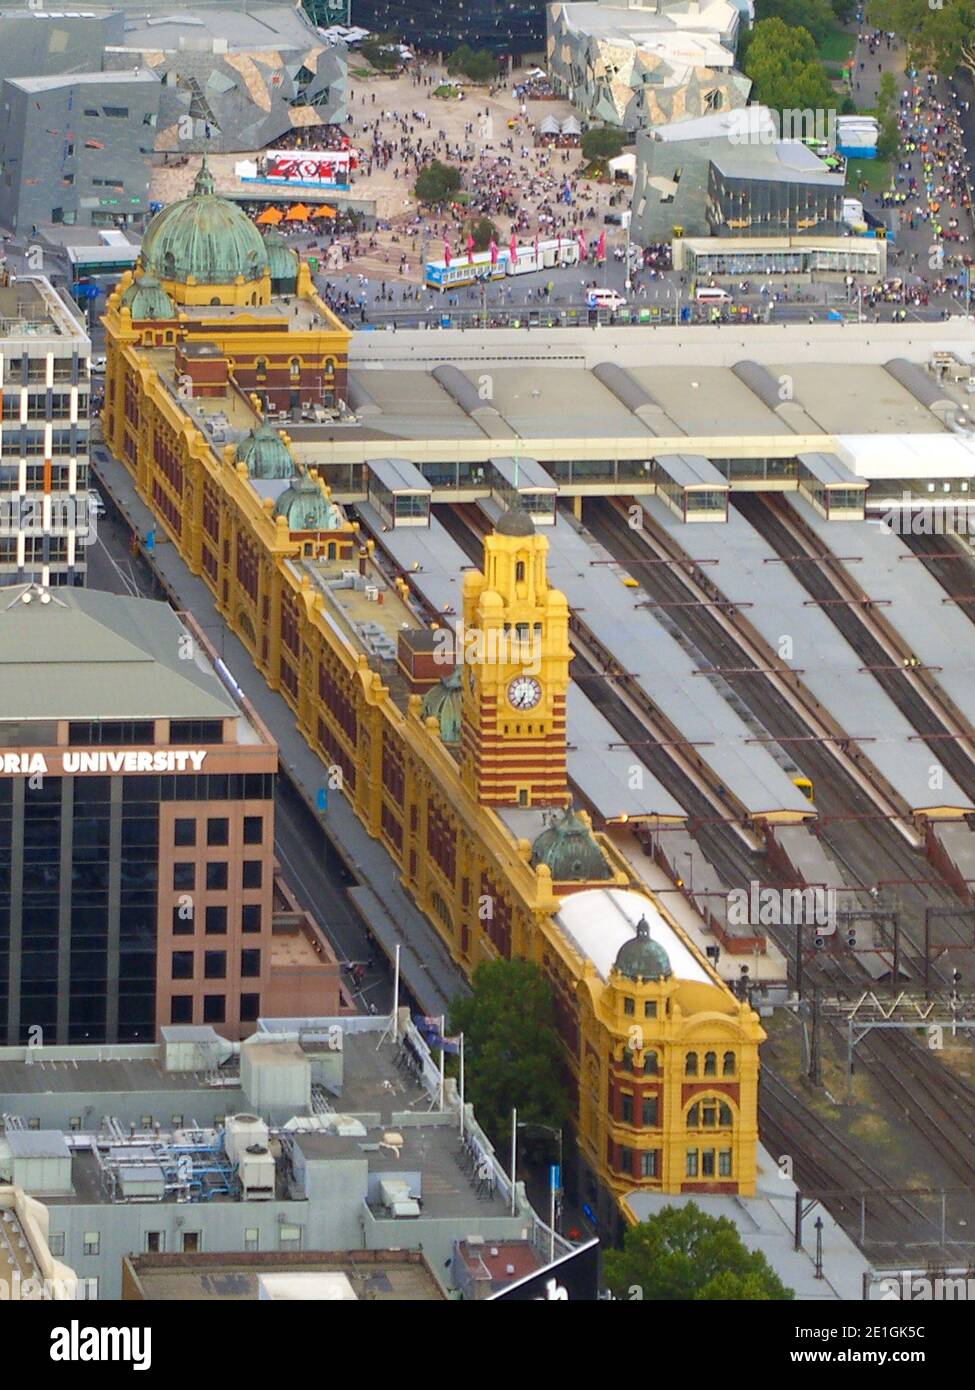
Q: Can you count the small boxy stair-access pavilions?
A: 4